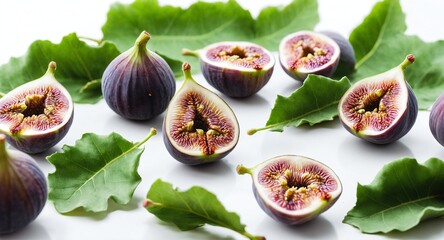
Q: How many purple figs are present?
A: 10